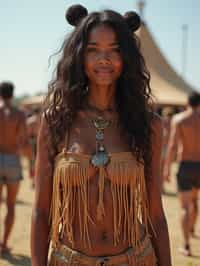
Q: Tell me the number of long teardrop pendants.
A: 1